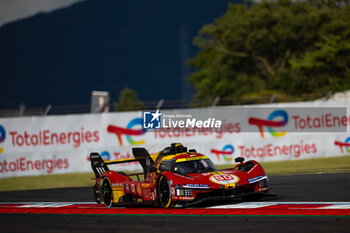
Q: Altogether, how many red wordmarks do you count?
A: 6